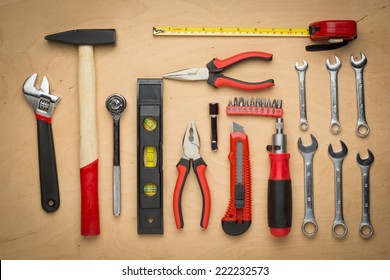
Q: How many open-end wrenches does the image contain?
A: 6